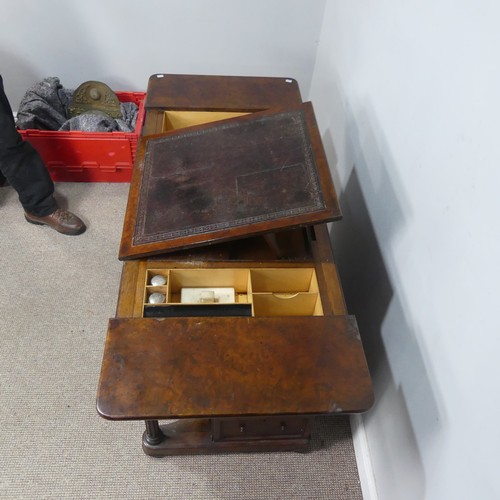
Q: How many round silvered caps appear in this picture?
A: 2